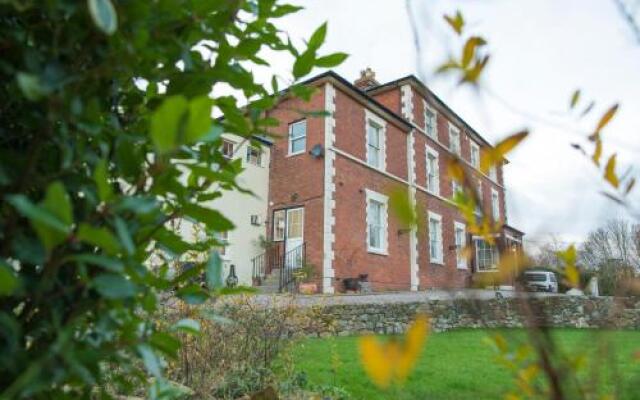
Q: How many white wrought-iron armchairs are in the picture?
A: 0